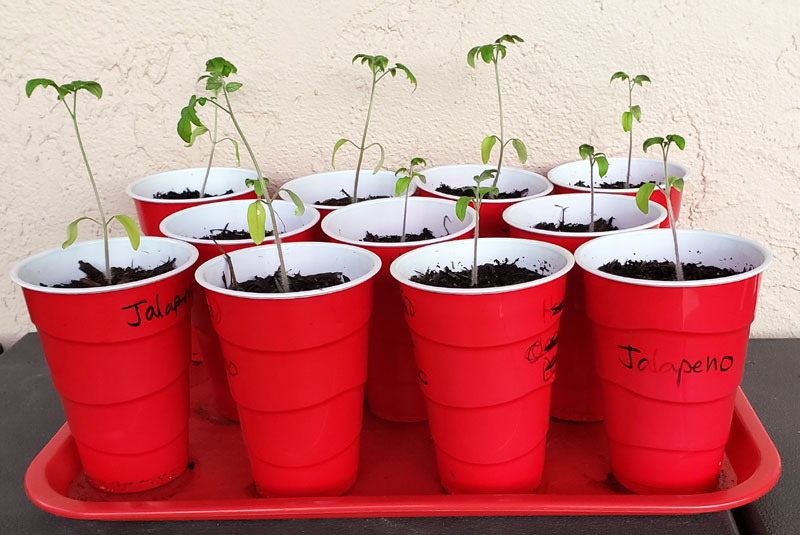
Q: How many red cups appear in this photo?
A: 11